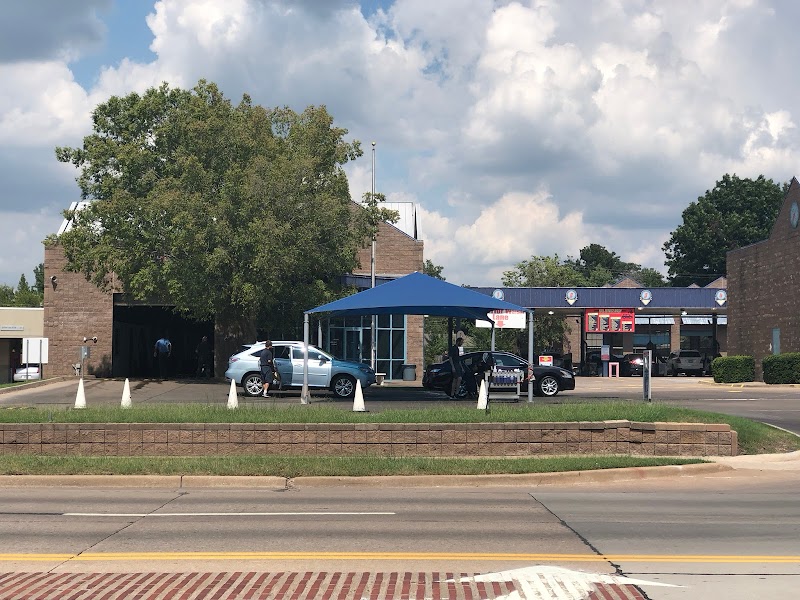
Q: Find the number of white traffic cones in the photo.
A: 5